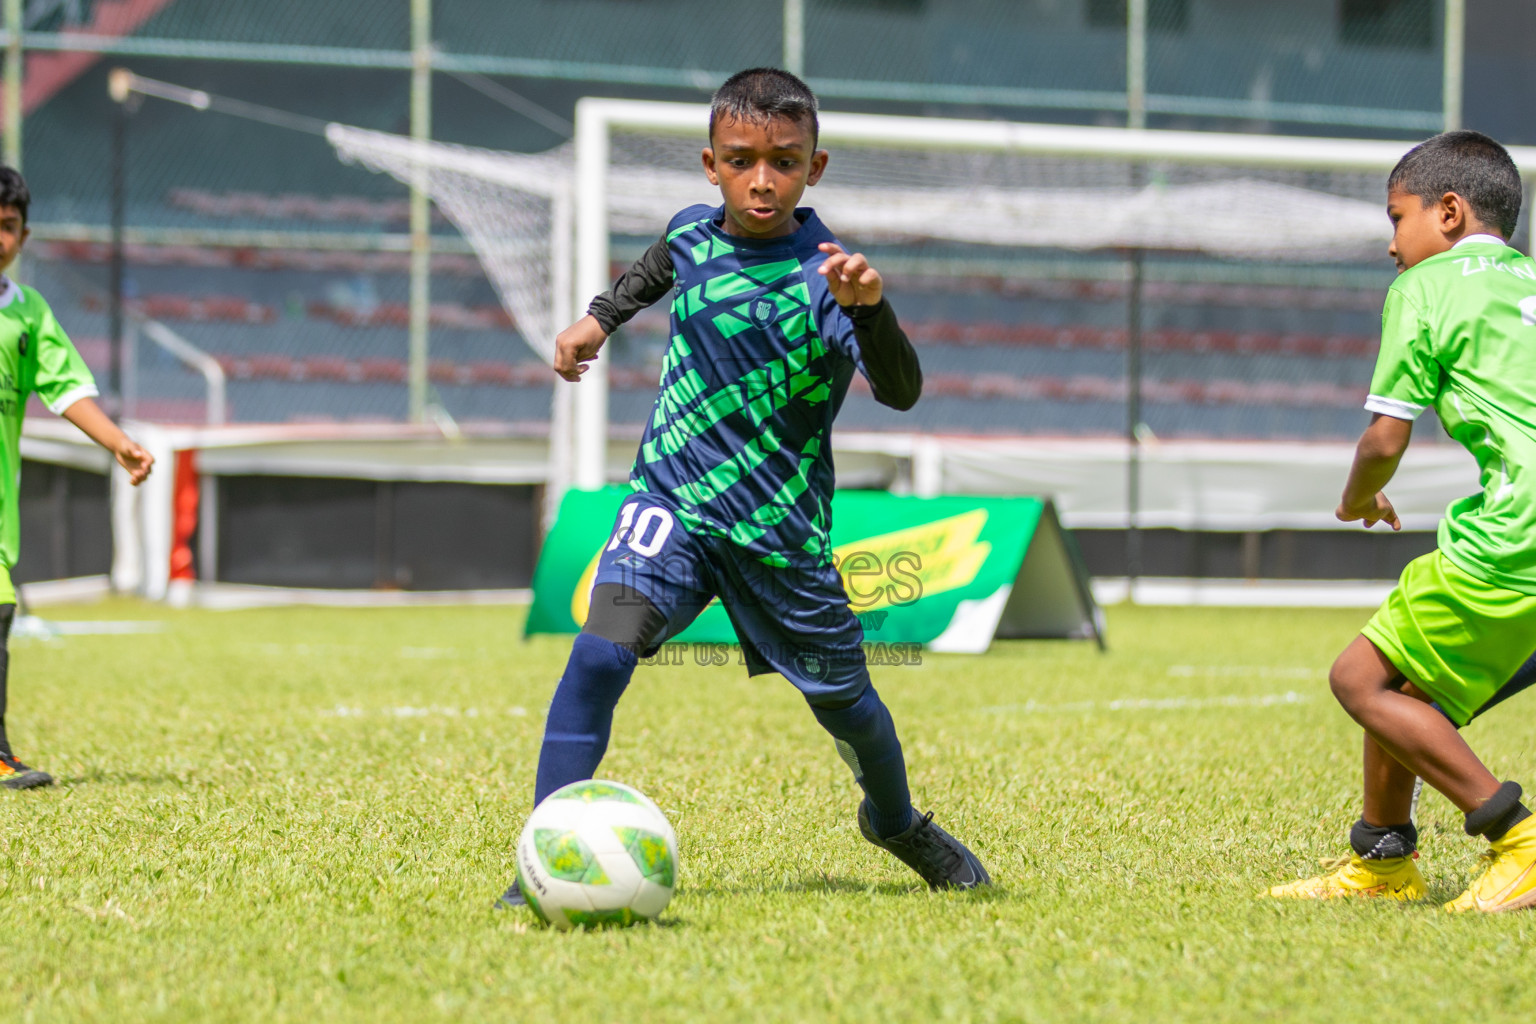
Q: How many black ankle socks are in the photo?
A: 2